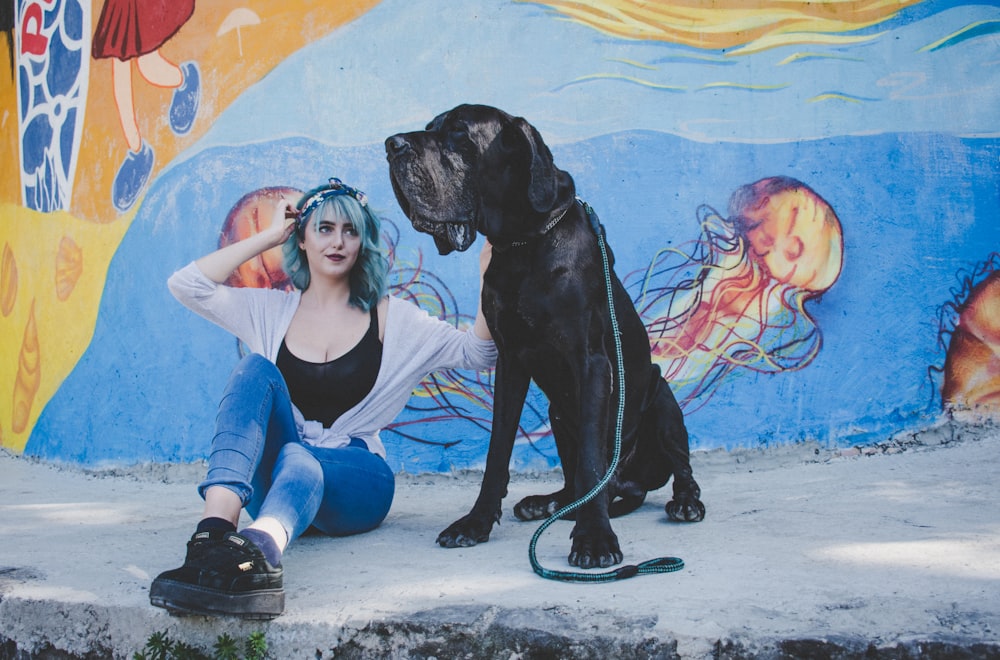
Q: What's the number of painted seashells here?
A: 3